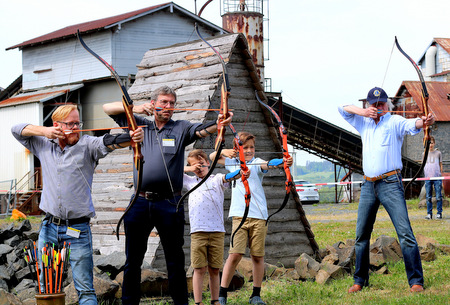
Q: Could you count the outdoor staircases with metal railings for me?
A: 1